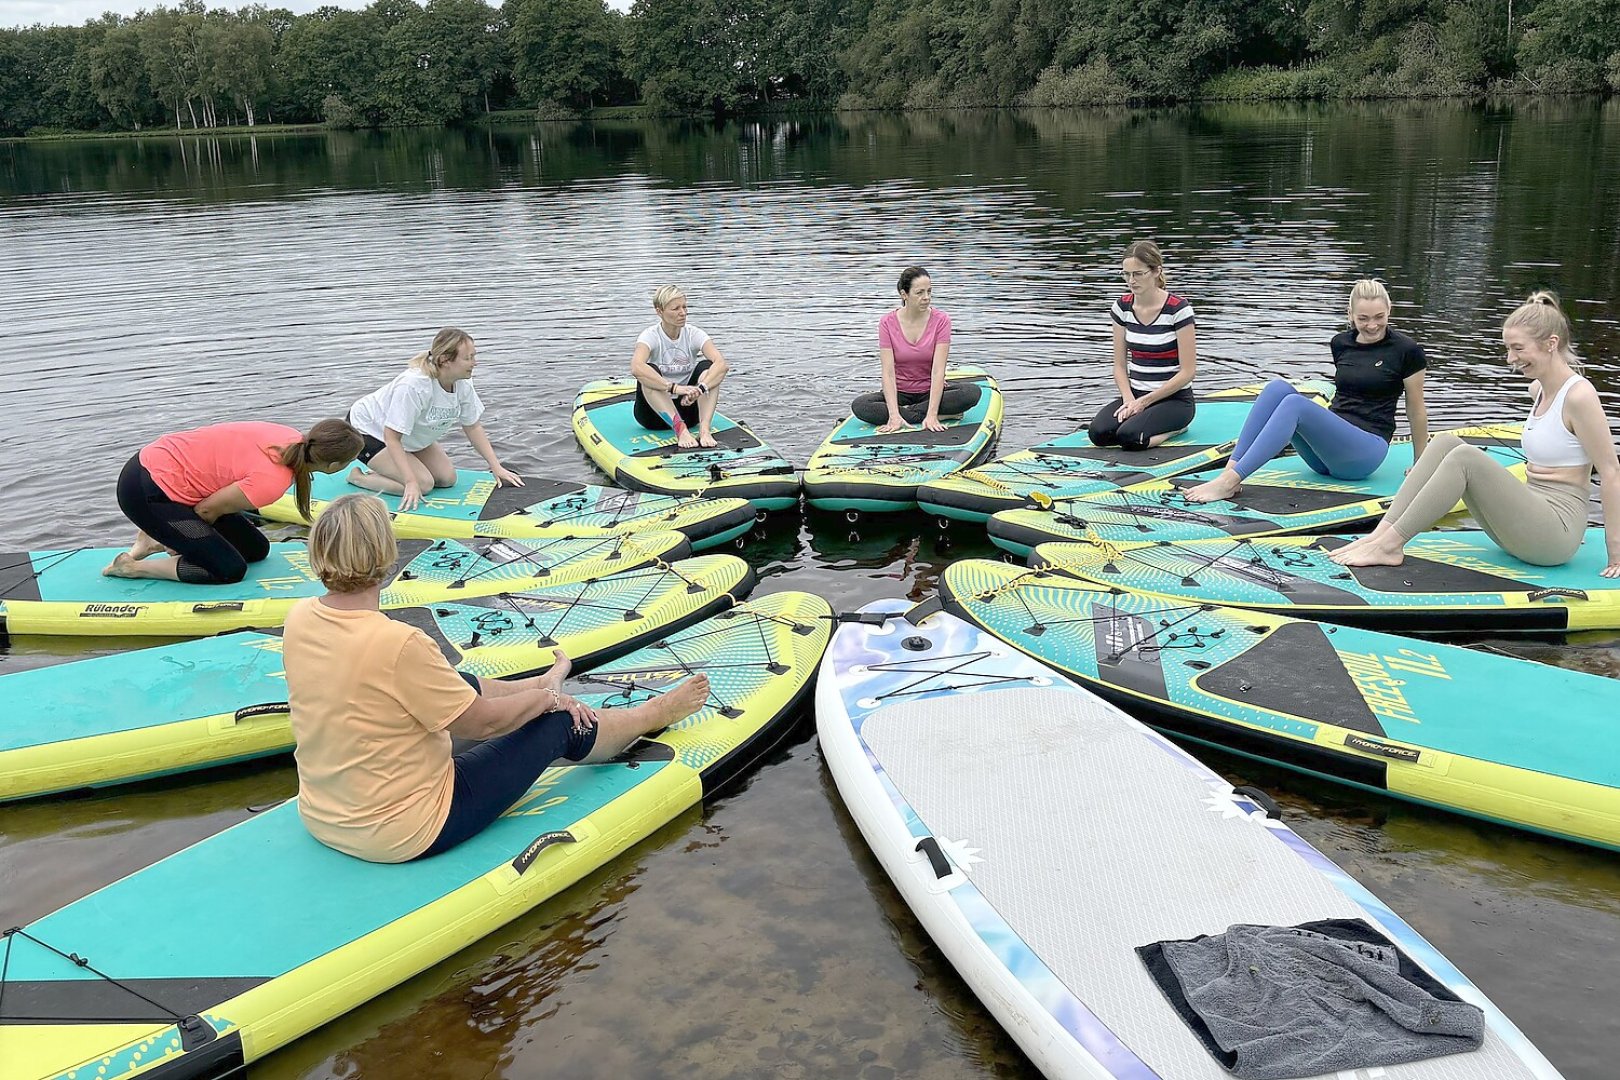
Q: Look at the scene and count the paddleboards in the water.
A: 11